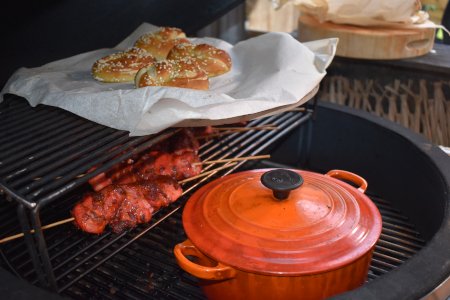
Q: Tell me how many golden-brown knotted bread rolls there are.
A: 4